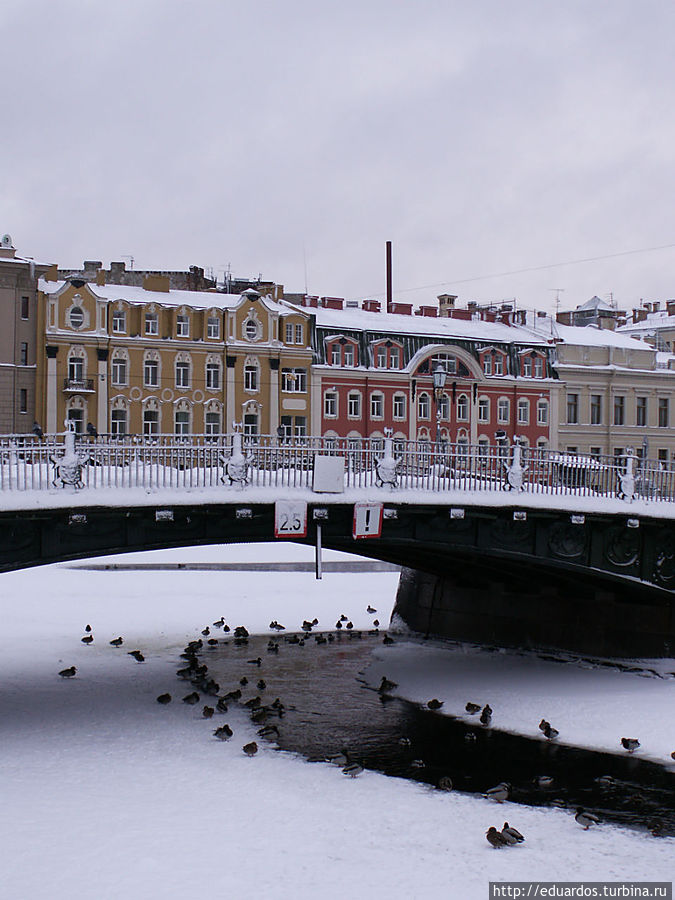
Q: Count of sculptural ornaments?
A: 5